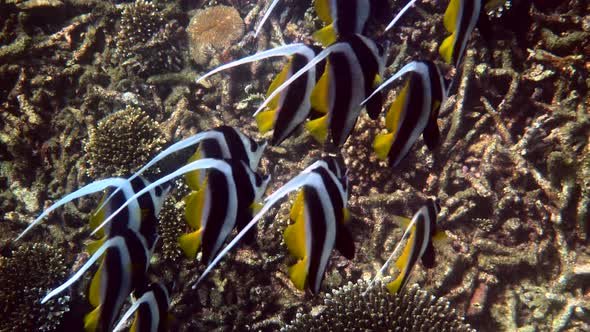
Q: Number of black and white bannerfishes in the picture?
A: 13